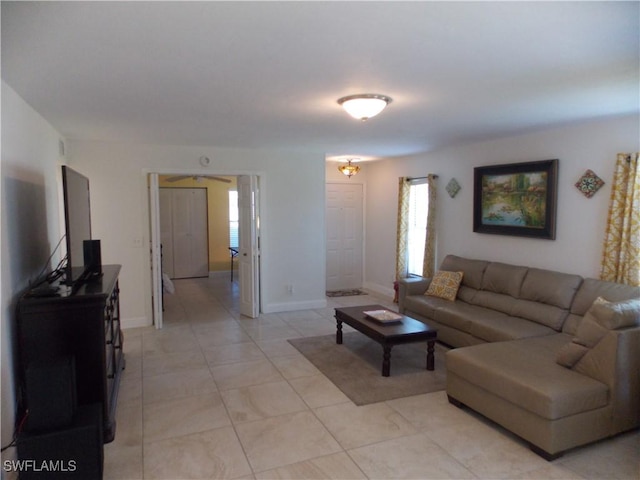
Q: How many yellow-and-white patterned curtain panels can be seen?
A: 3